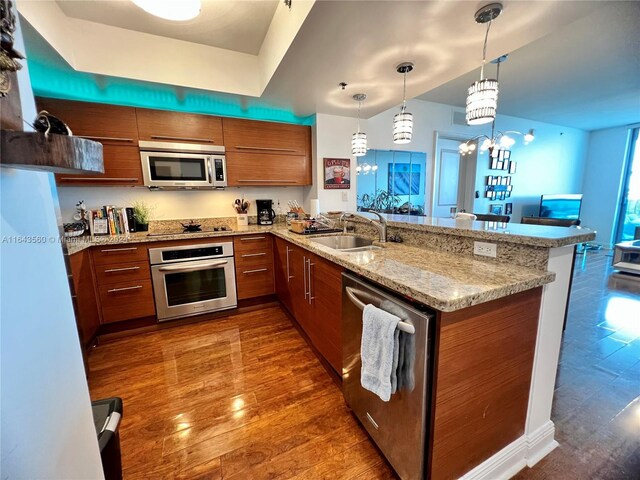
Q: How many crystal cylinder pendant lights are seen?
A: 3